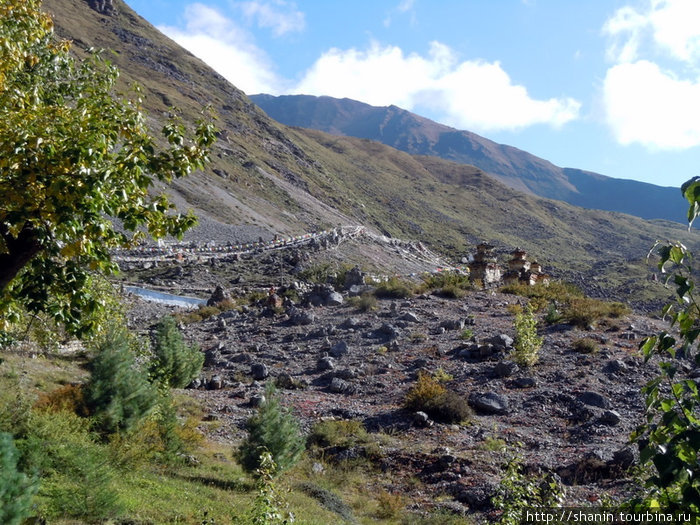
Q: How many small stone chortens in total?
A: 3